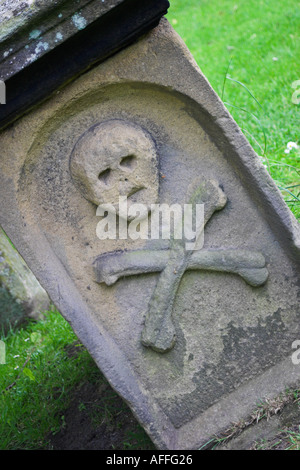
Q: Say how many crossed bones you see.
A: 2